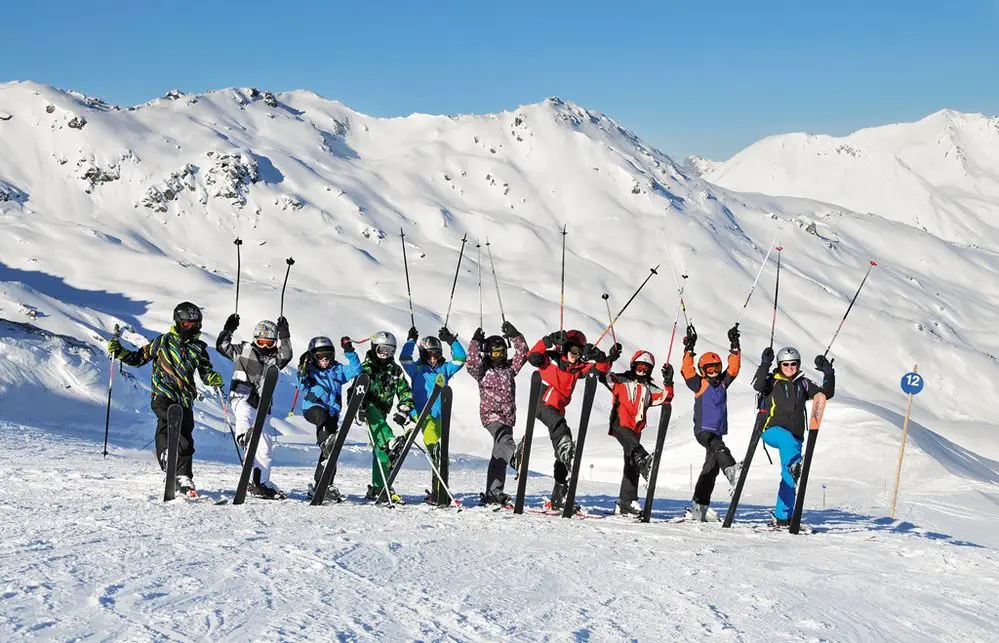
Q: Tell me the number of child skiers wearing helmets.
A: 9